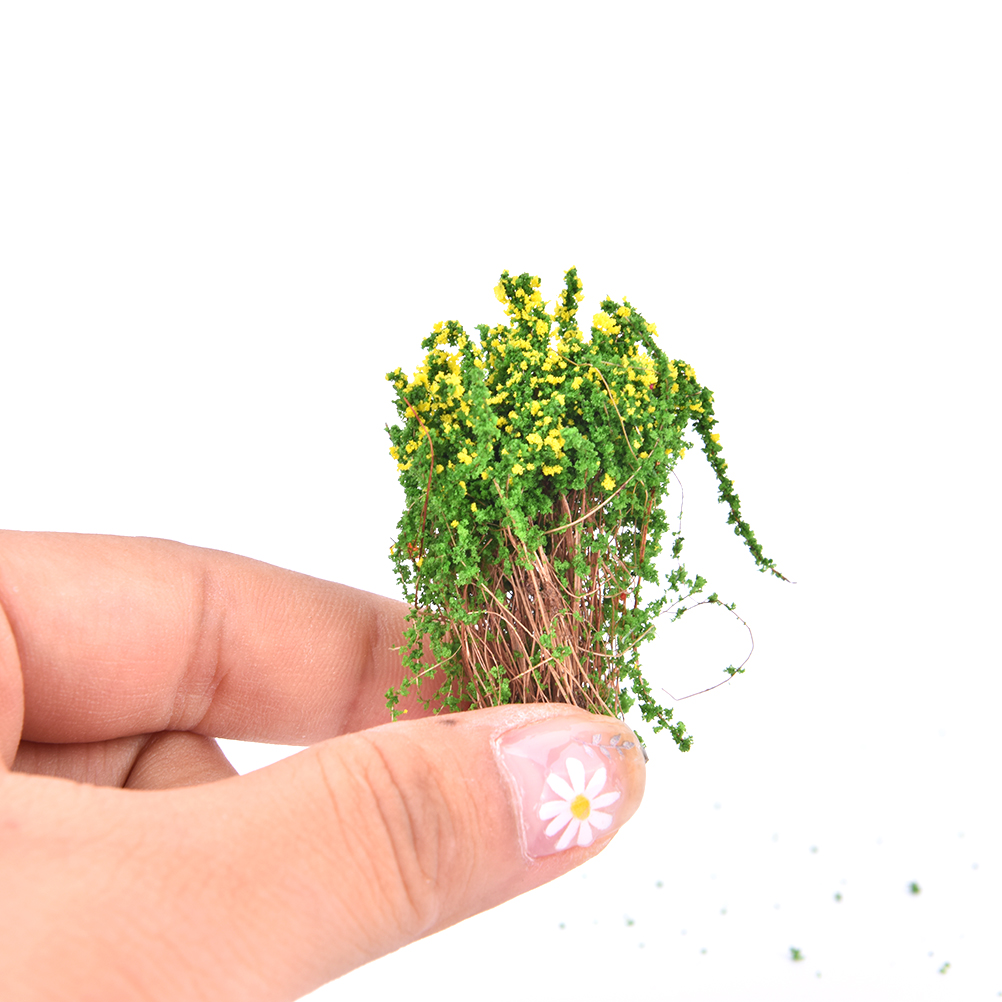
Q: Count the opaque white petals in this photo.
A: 9